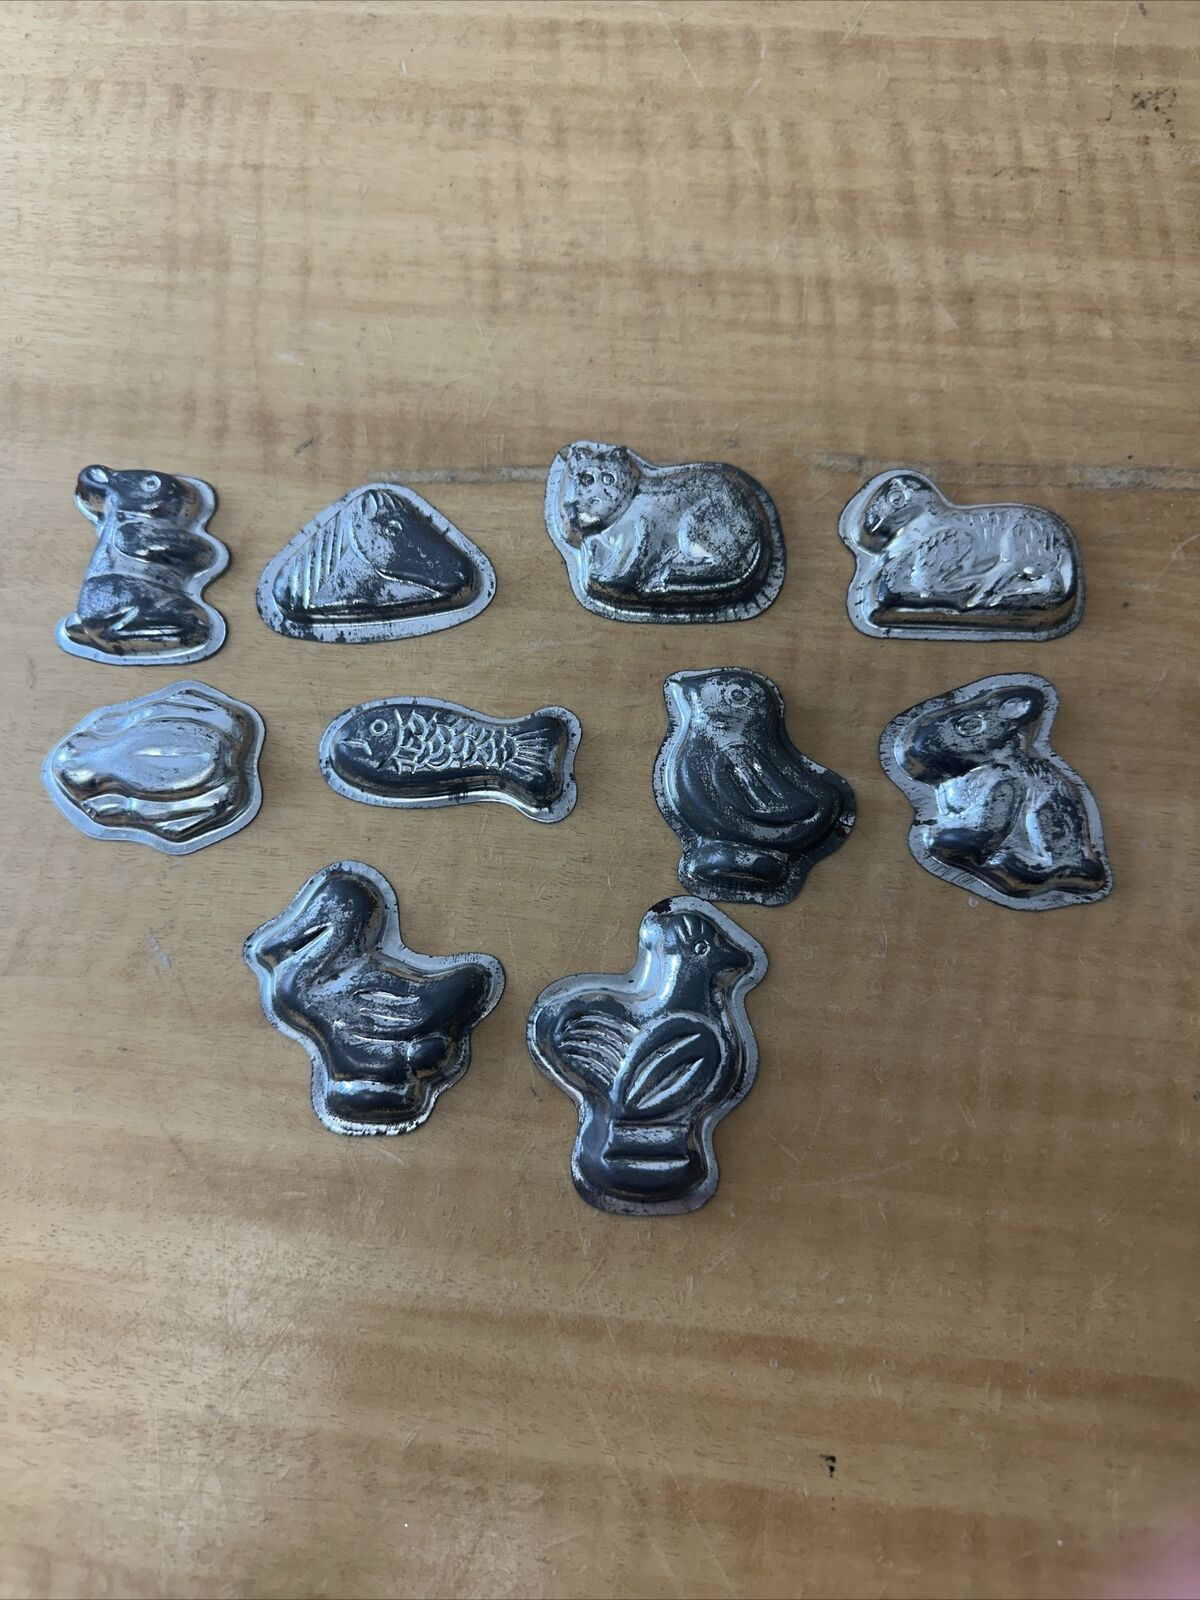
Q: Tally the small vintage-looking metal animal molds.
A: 10